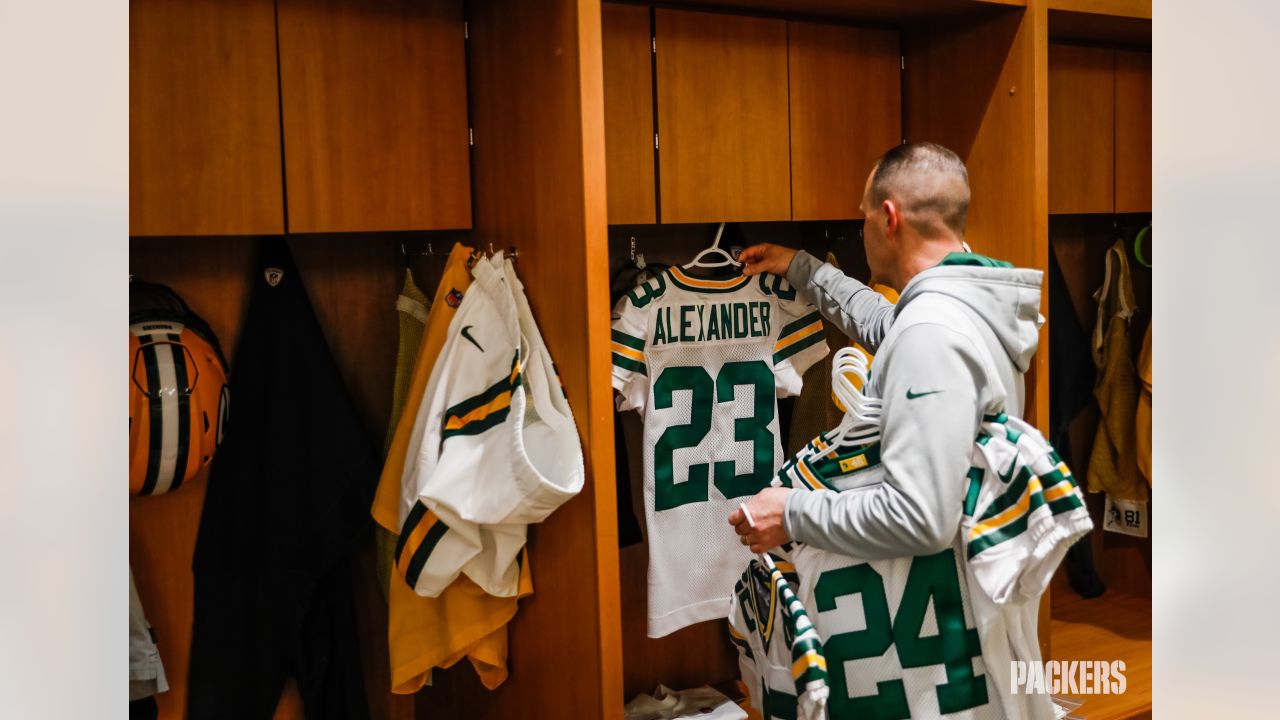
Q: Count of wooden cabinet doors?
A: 7